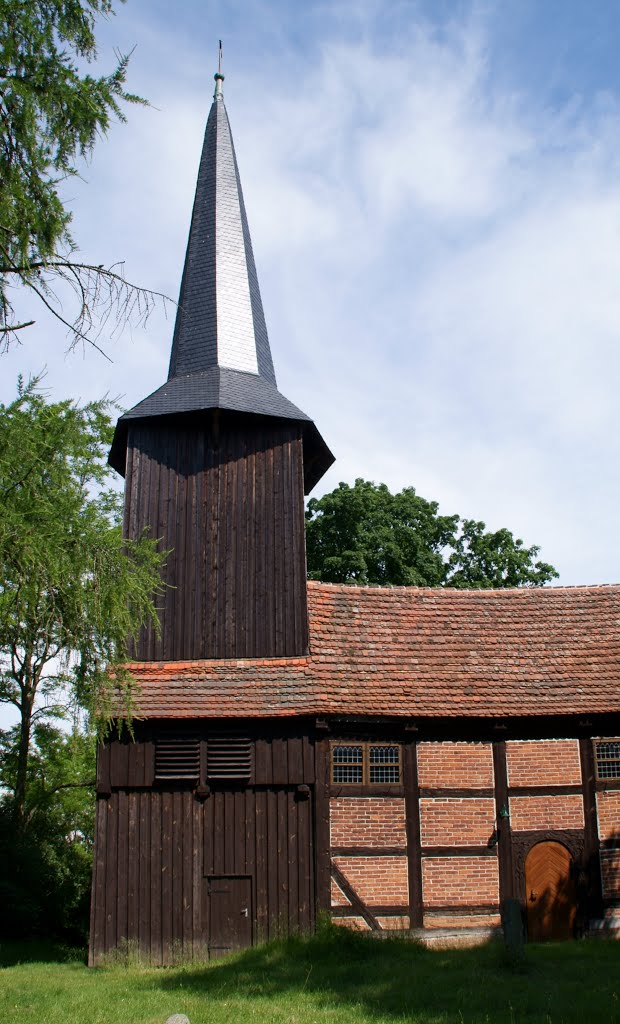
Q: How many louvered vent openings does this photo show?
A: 2